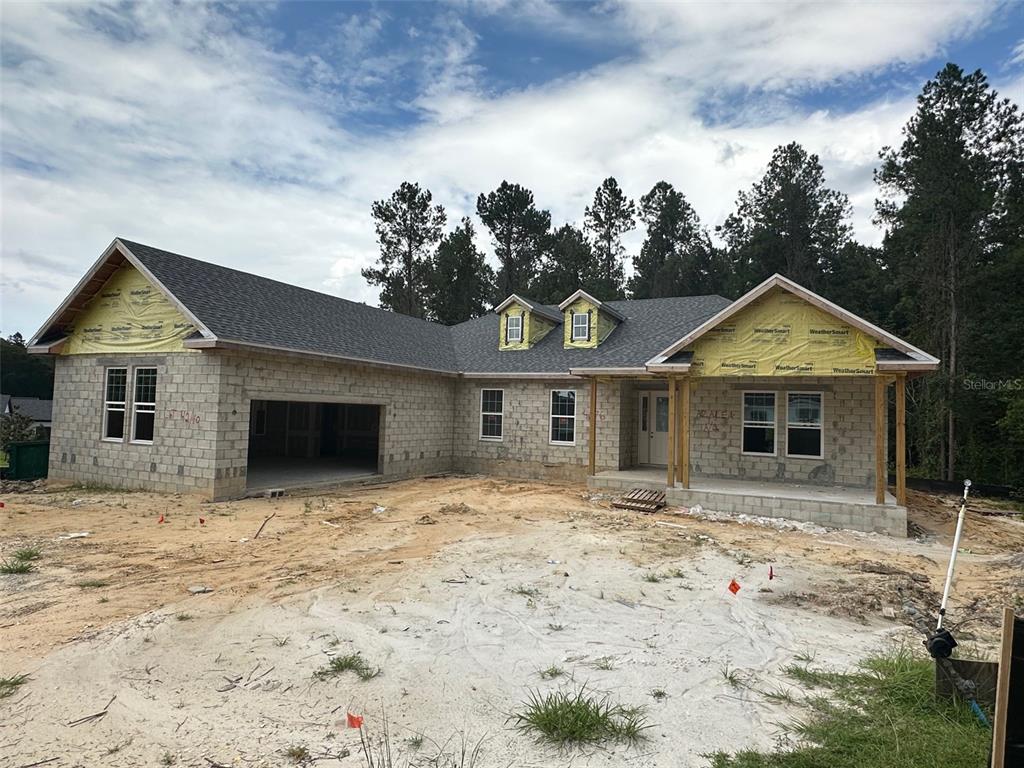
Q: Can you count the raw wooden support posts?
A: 6